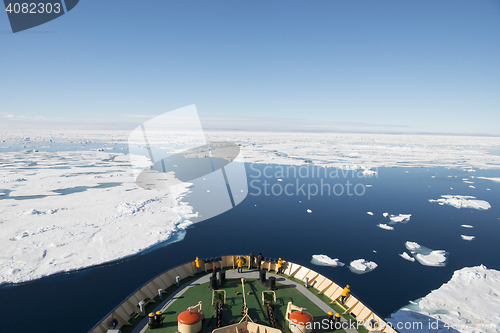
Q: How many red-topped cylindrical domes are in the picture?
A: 2